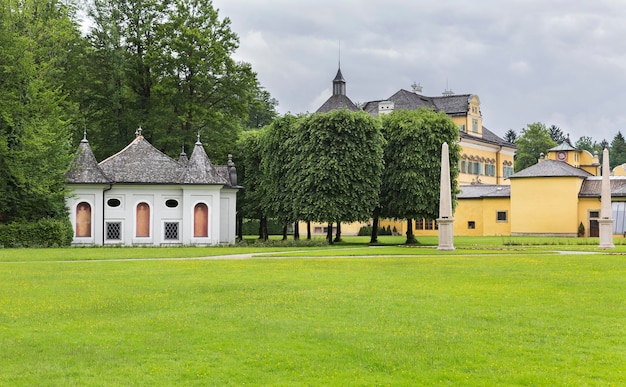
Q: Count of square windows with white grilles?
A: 2